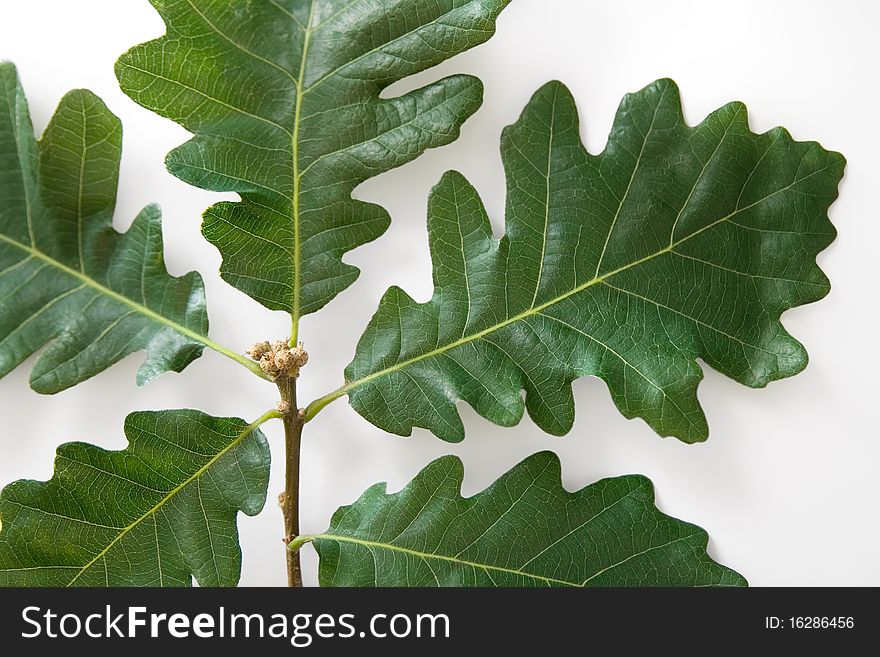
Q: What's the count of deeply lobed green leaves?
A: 5